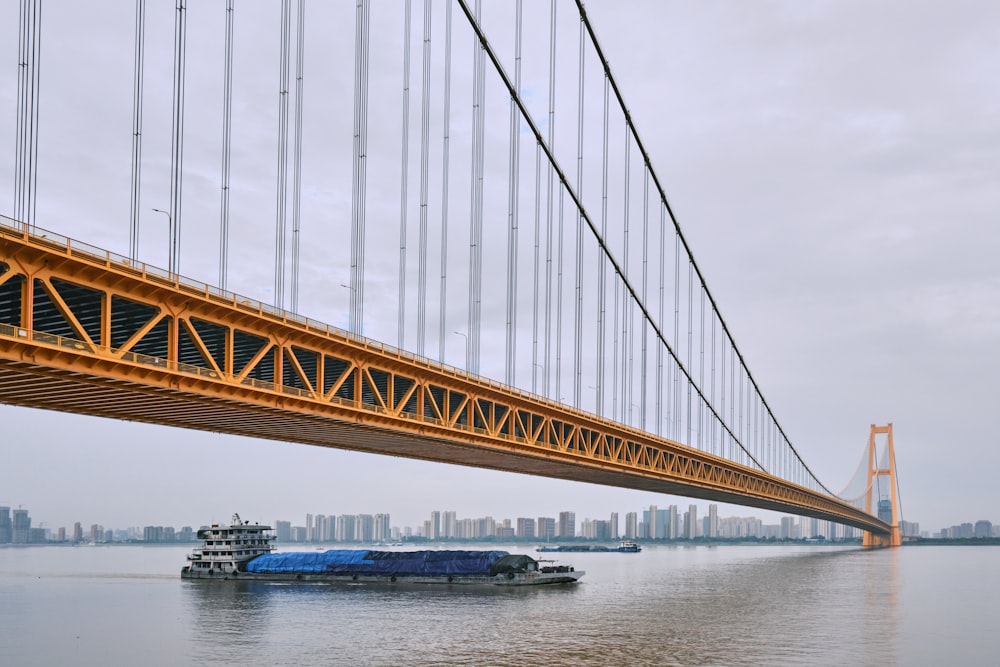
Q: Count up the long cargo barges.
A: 2